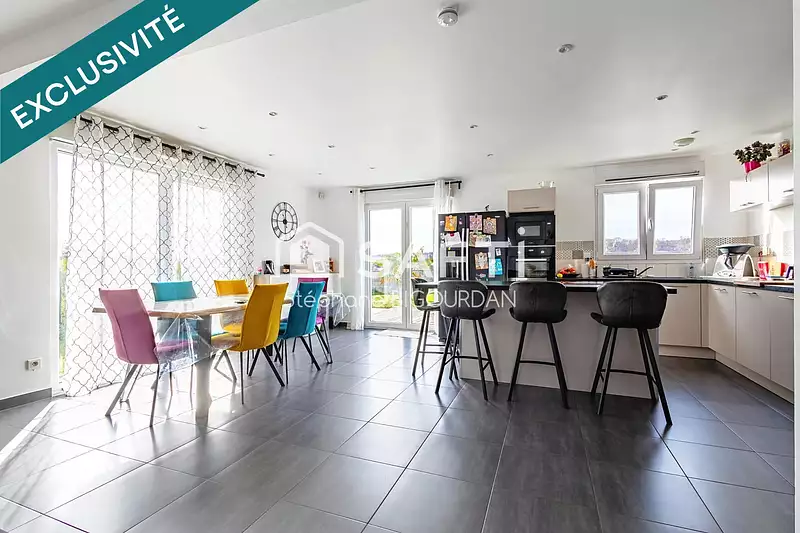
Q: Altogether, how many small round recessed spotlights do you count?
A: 12